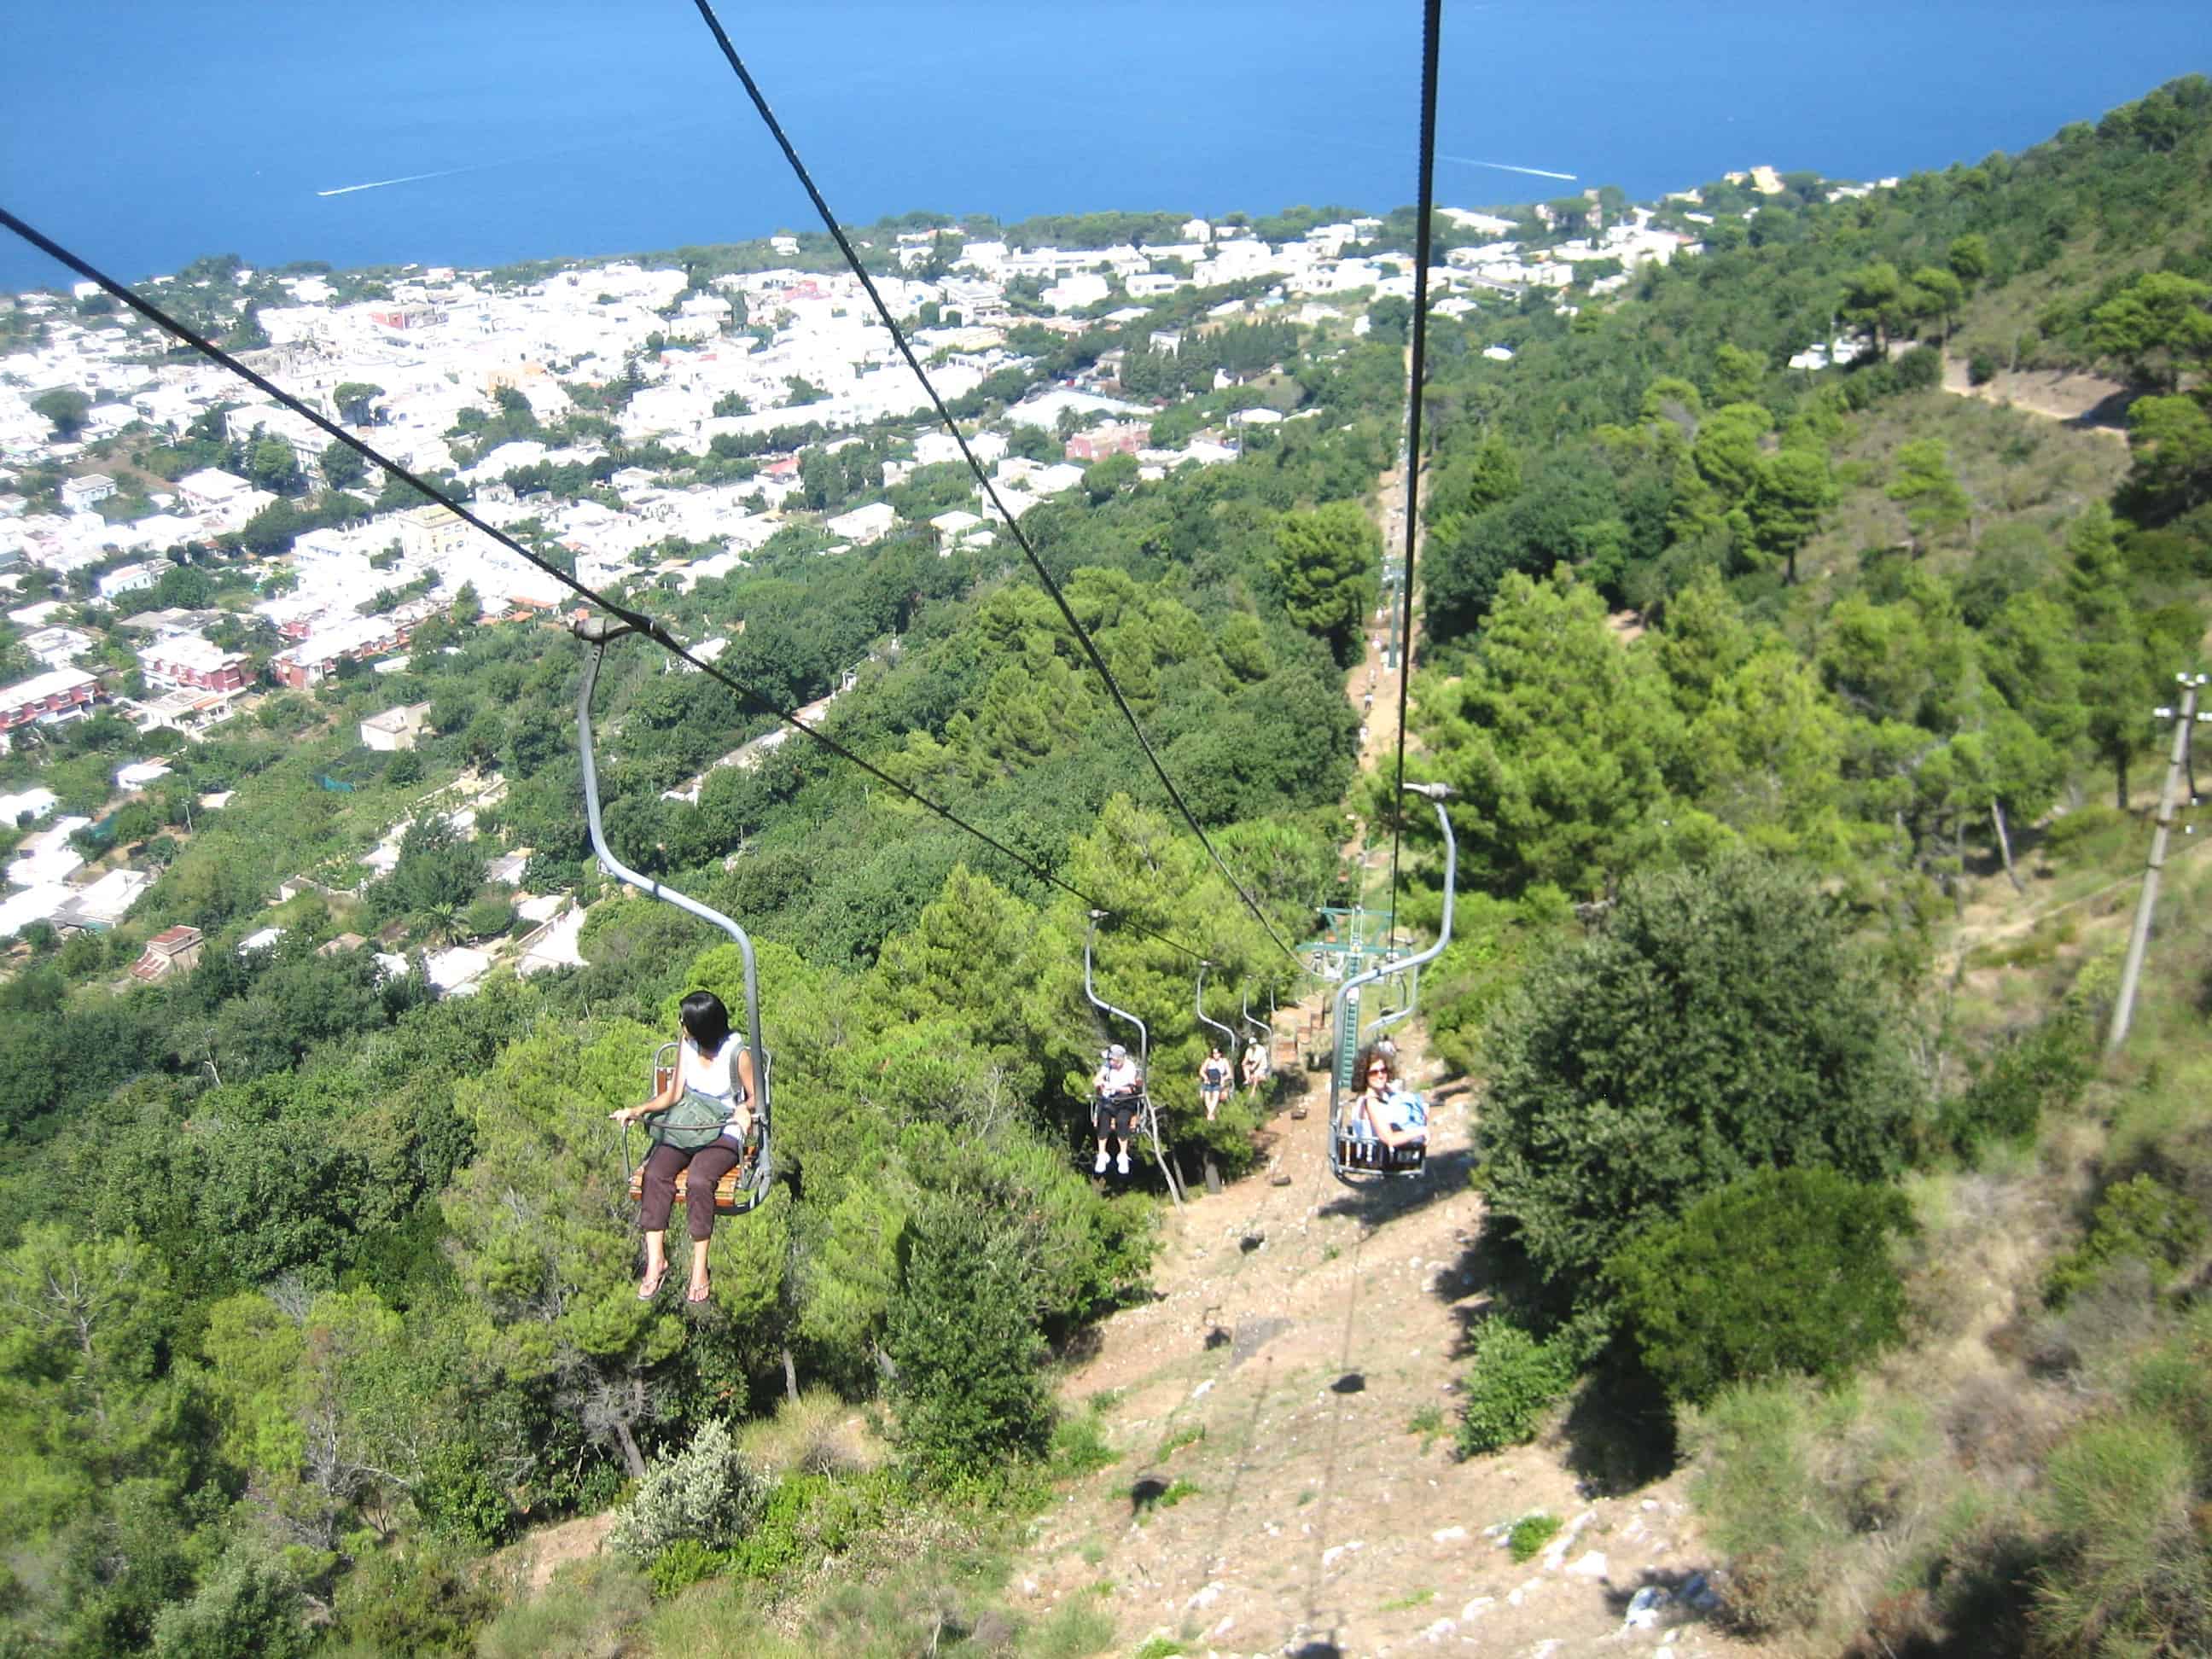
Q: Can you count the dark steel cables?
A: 3